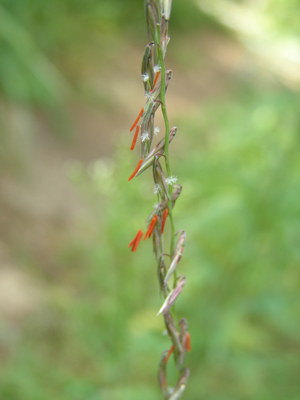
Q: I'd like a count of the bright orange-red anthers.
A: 11